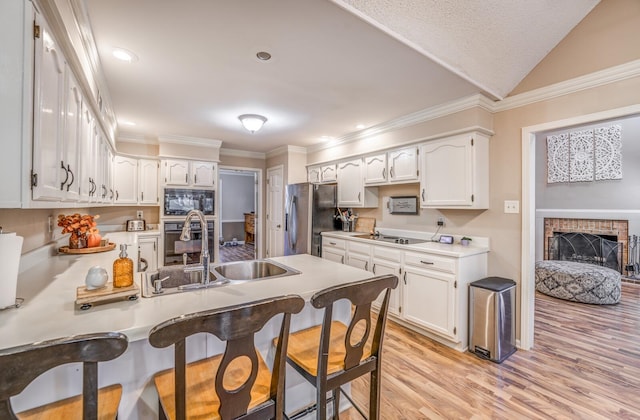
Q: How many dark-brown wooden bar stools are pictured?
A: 3